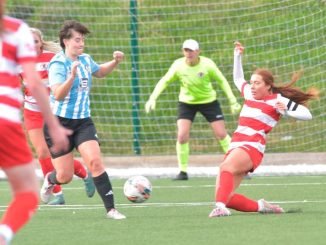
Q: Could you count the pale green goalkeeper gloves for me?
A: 2